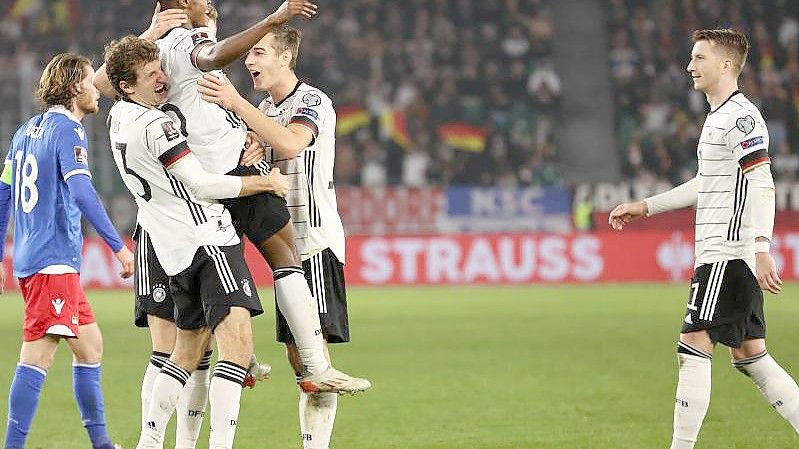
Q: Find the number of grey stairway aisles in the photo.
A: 1